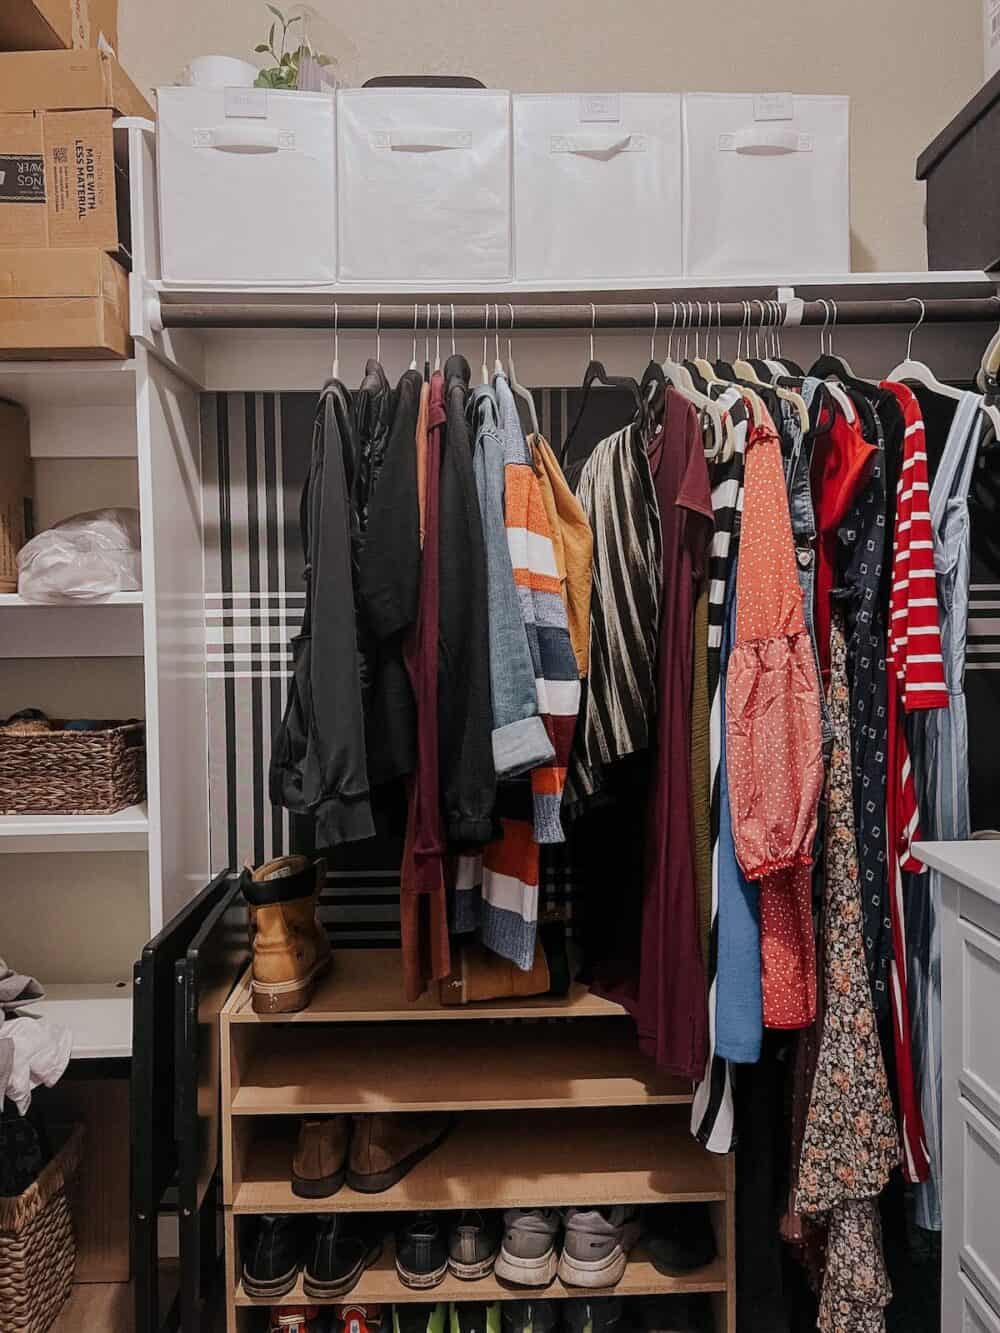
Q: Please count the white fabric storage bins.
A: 4